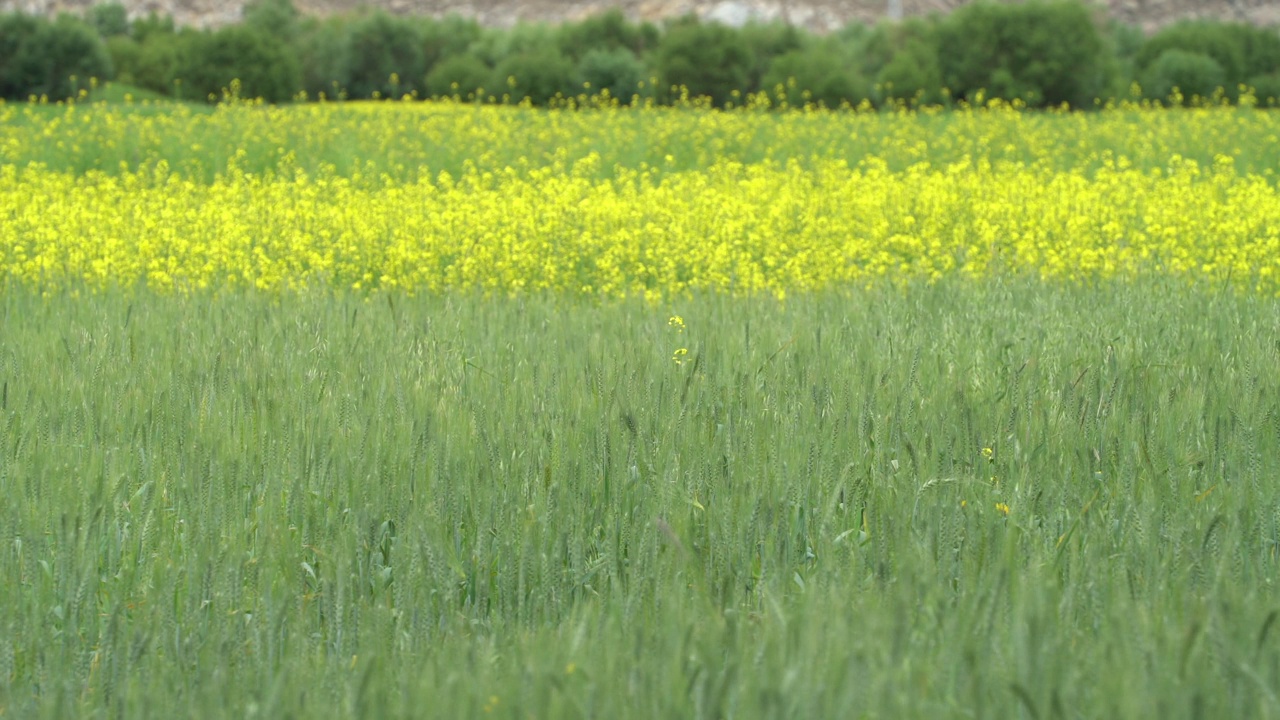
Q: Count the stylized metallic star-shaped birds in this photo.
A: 0